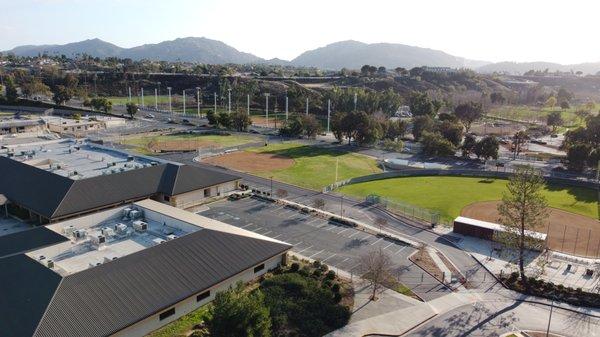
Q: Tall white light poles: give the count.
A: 14